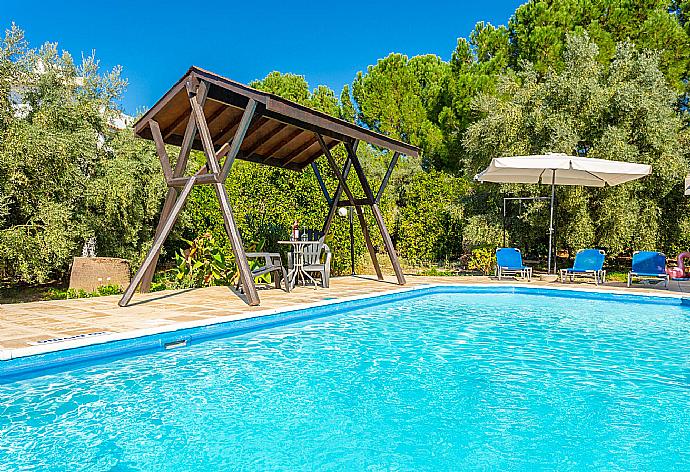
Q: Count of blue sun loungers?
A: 3